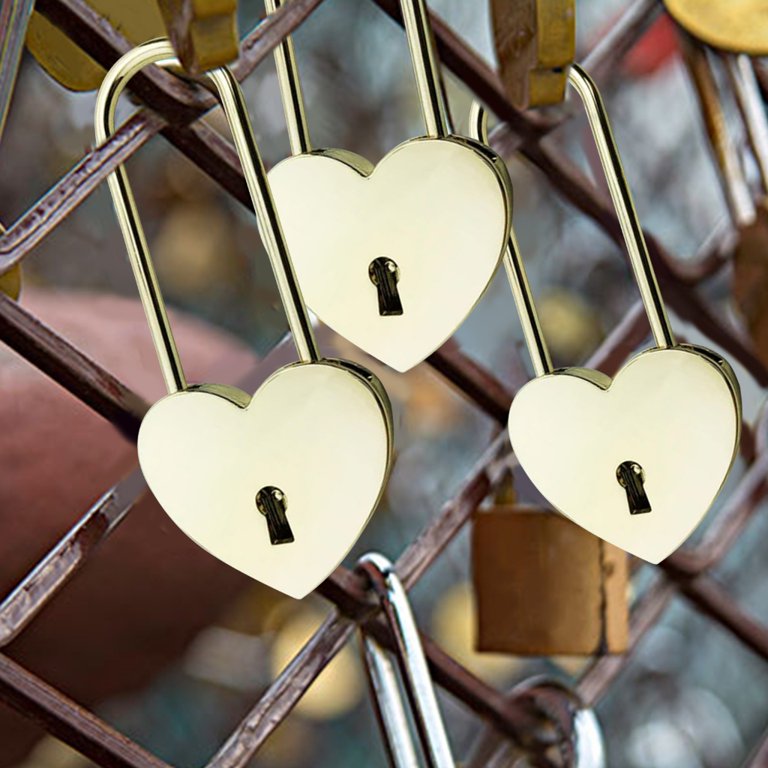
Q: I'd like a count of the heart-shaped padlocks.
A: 3